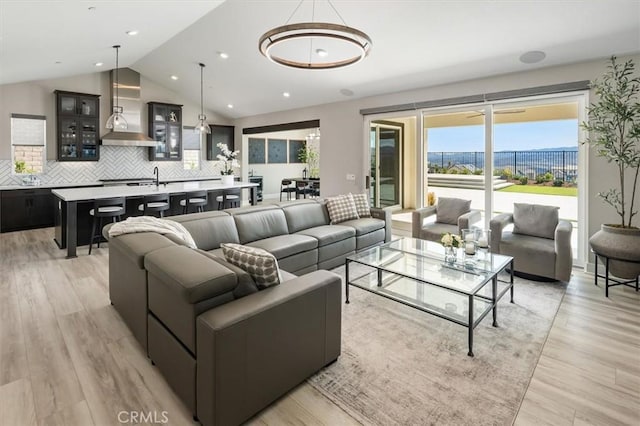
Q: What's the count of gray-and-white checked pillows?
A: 3